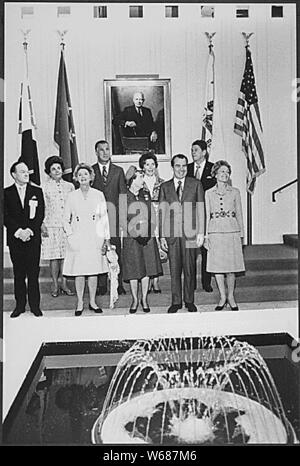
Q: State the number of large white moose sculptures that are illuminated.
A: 0